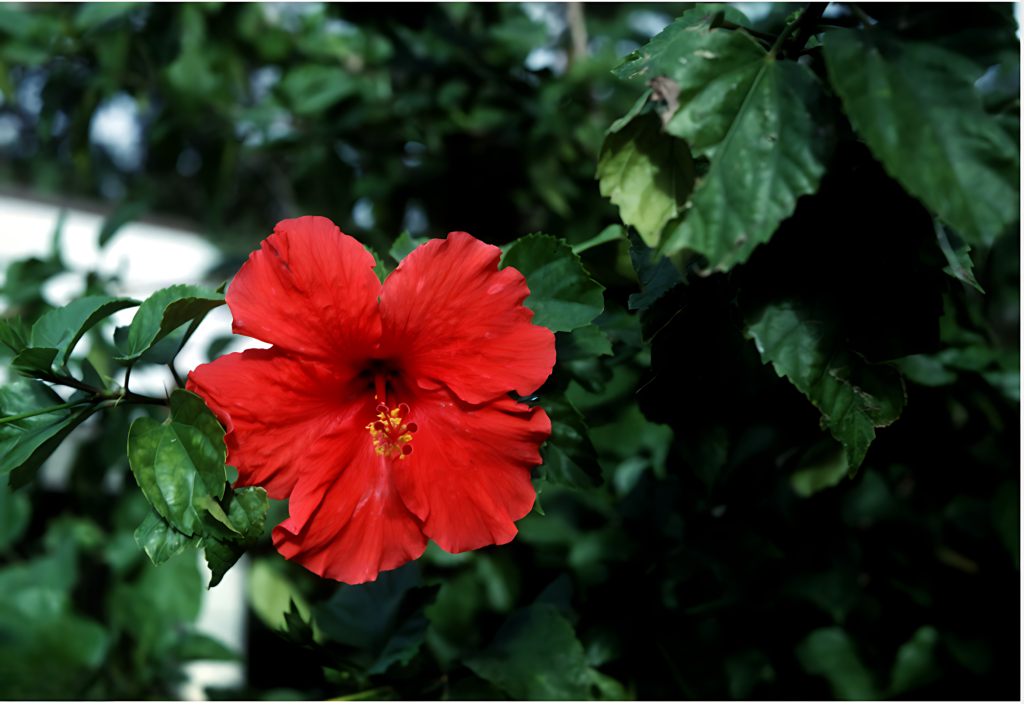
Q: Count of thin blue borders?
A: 0